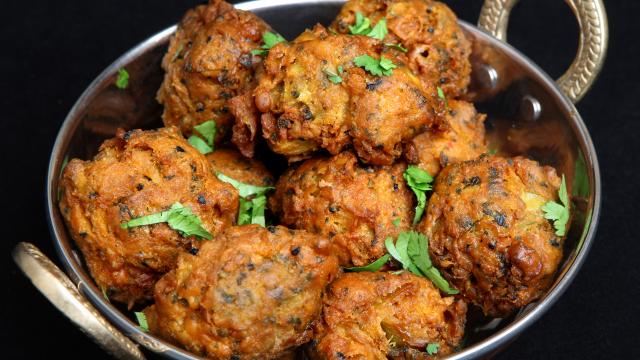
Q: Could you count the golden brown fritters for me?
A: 10